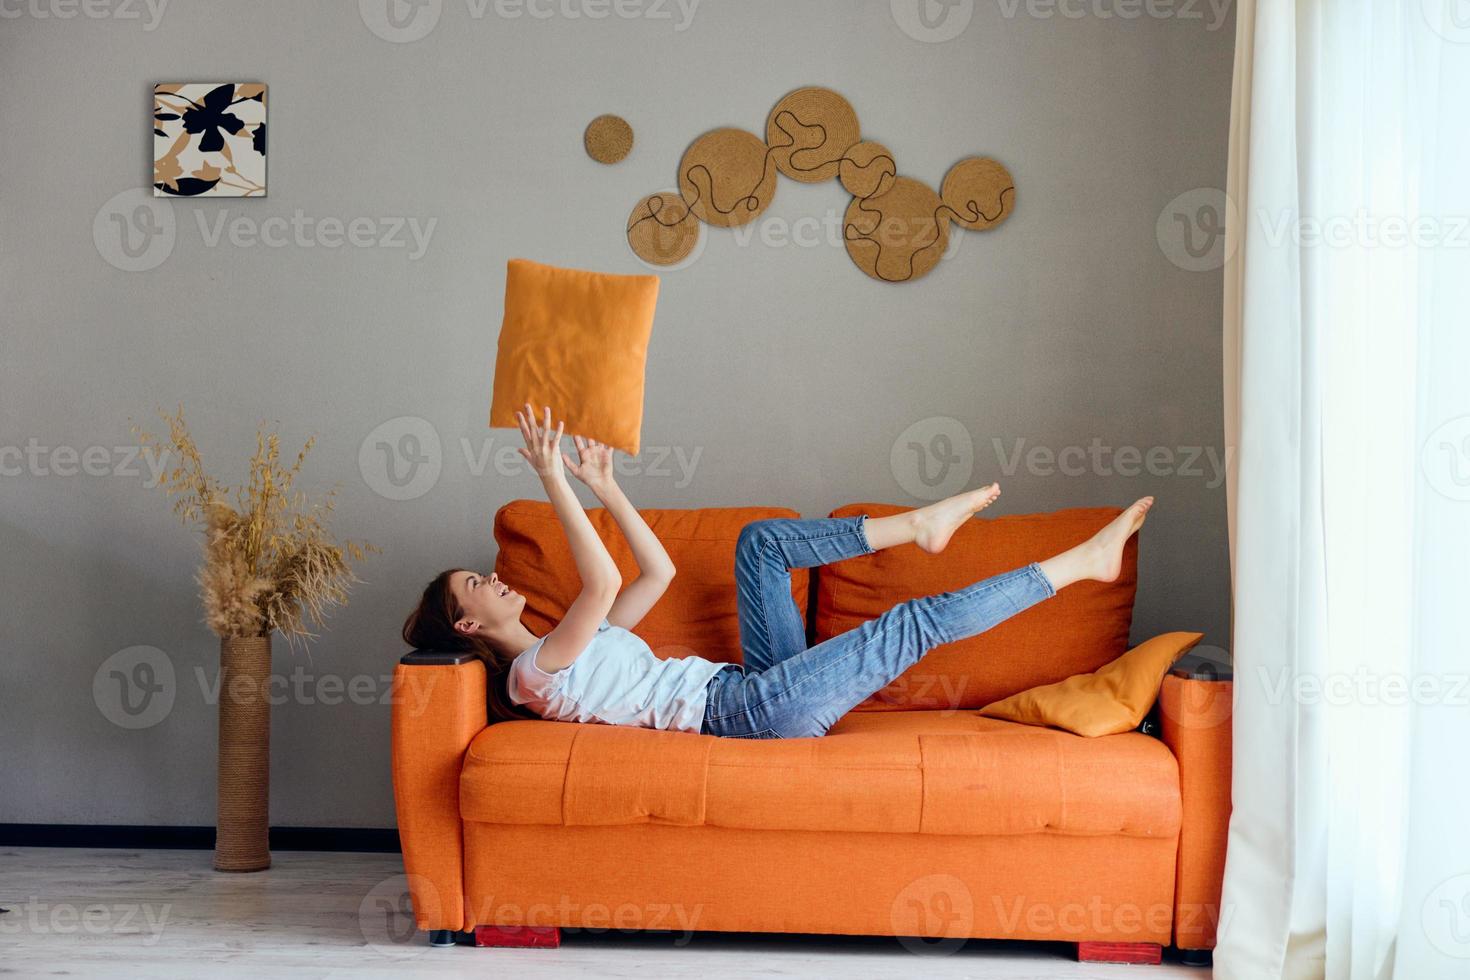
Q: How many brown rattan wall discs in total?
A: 7